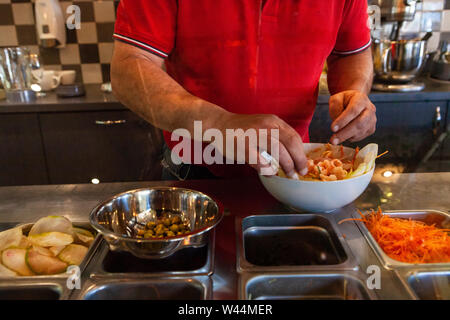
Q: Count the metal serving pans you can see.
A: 8